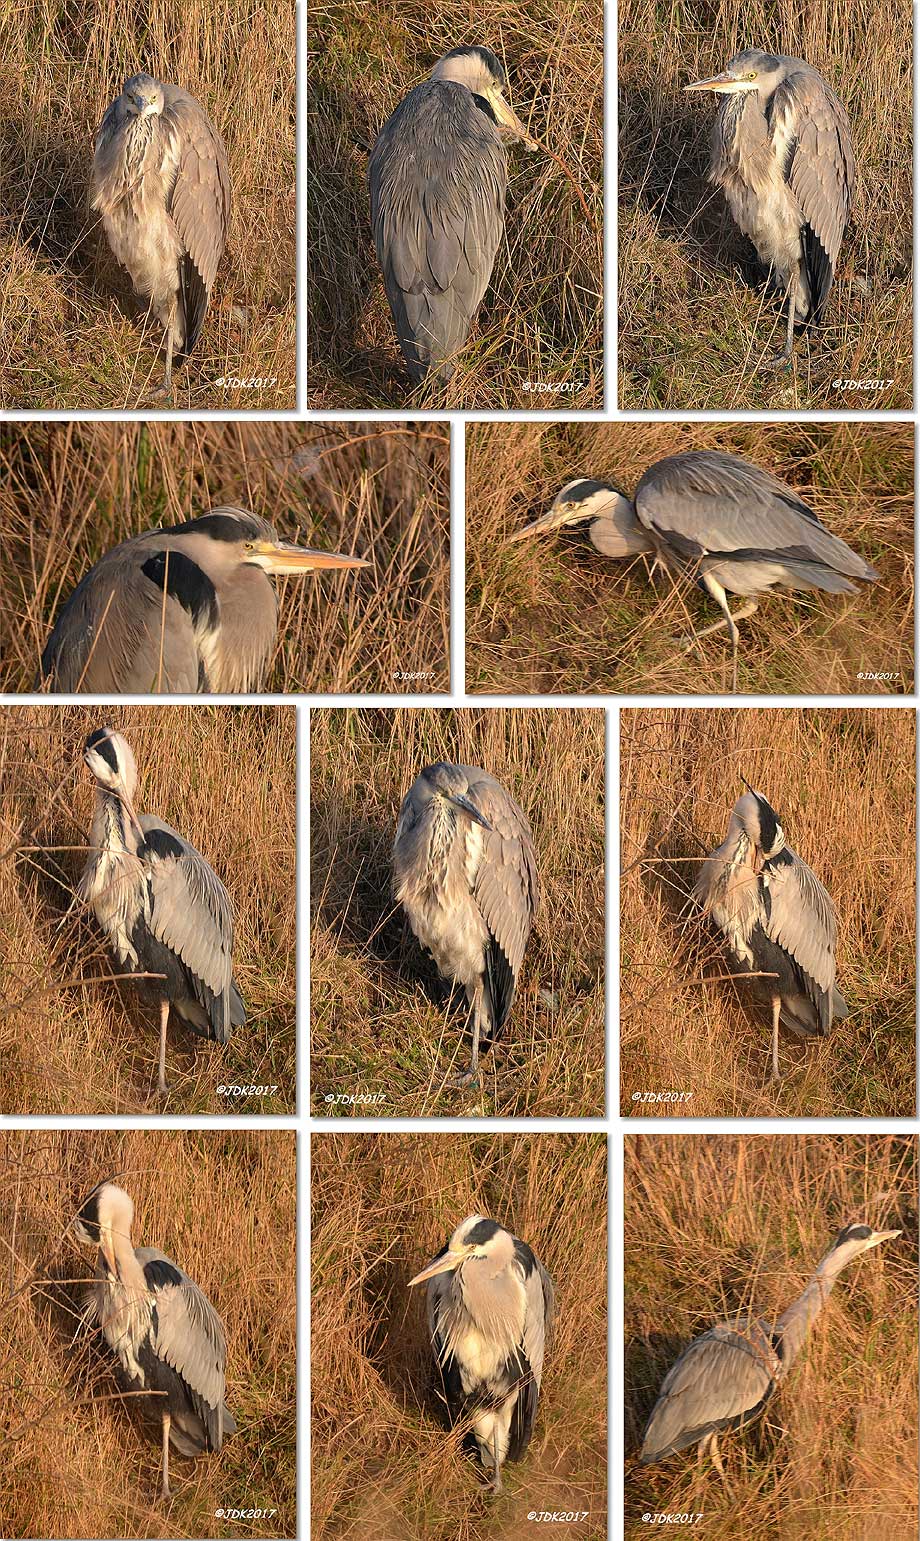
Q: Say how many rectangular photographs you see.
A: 11